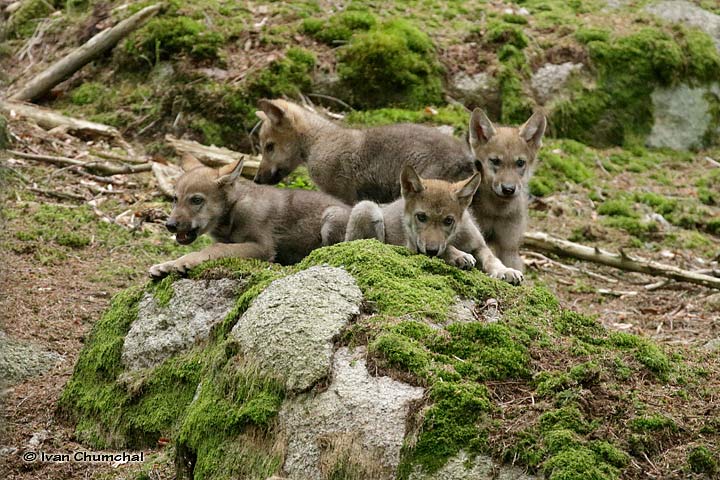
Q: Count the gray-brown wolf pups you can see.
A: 4